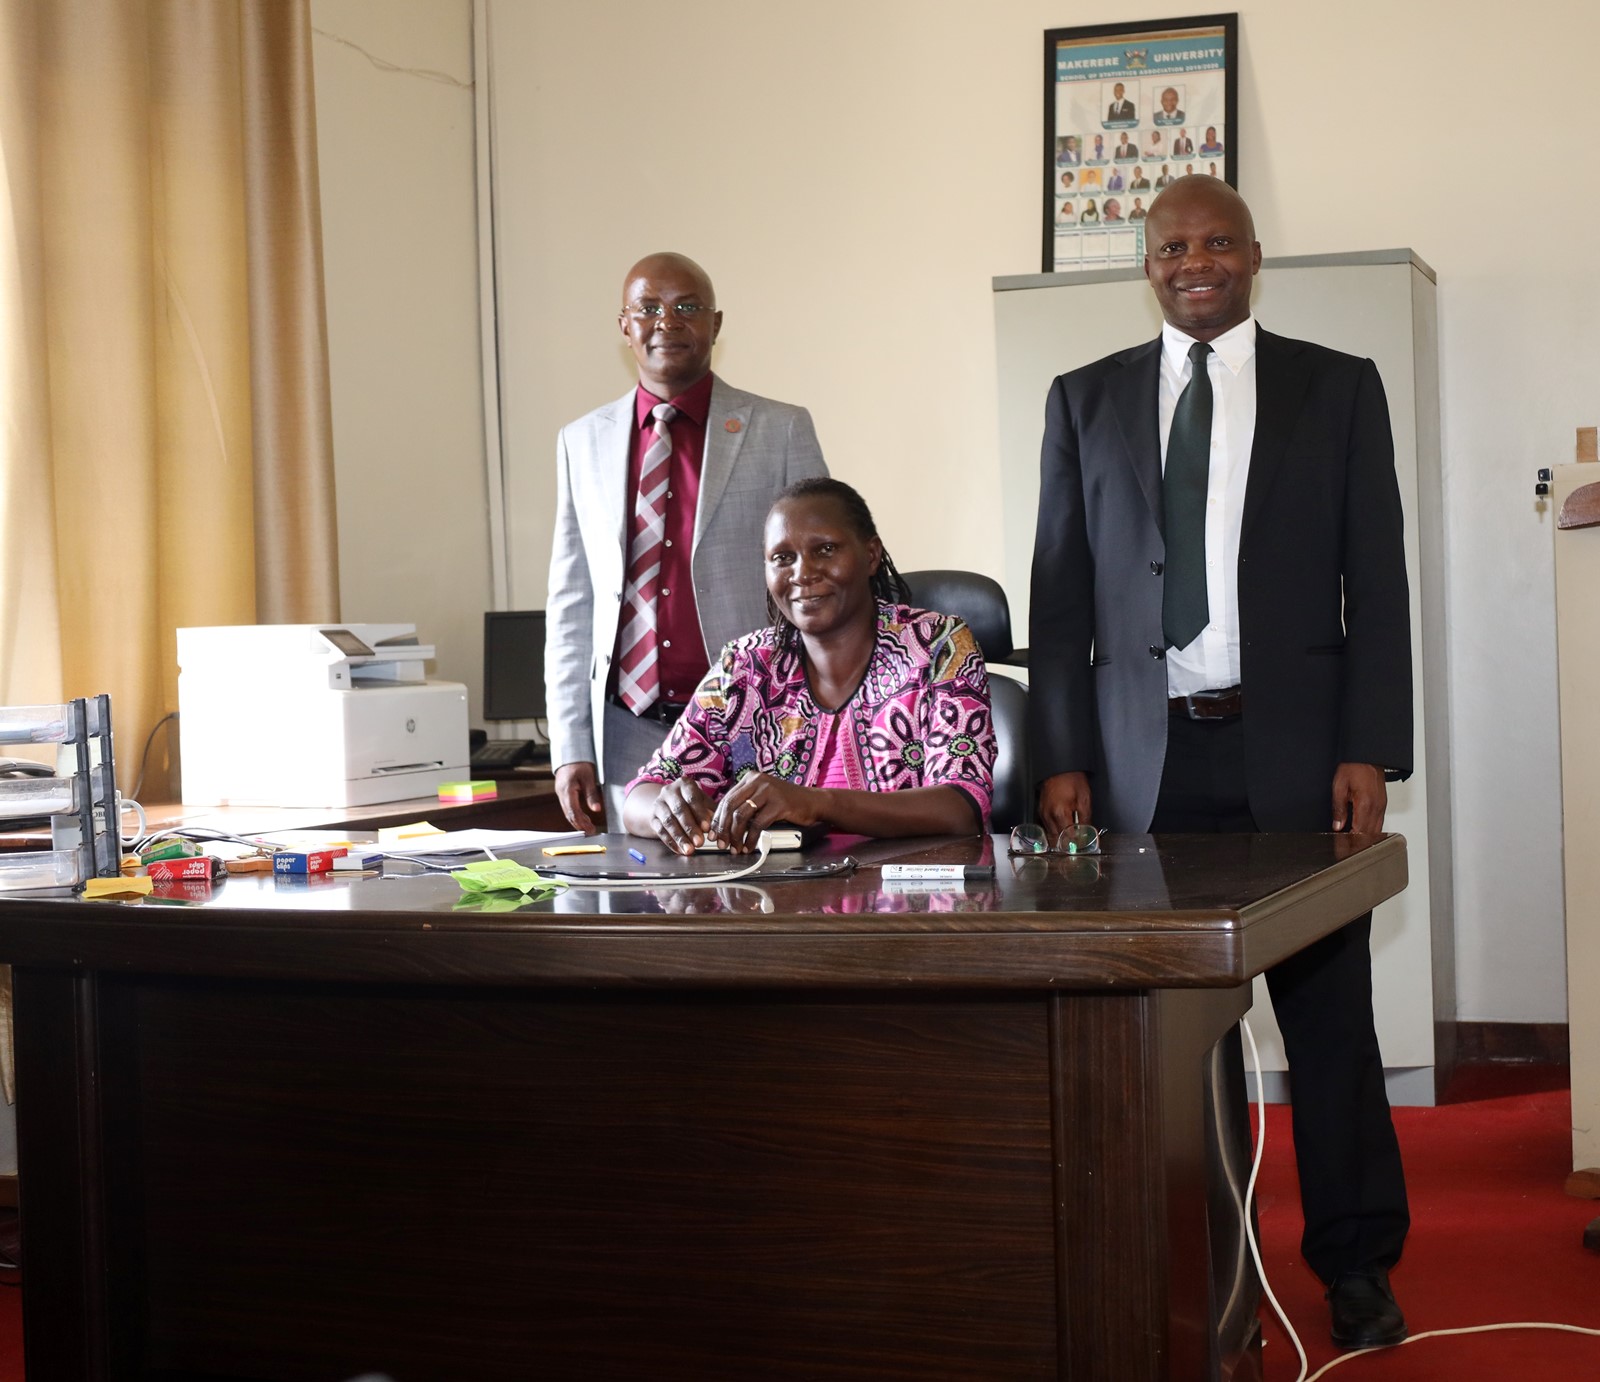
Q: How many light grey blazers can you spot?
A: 1